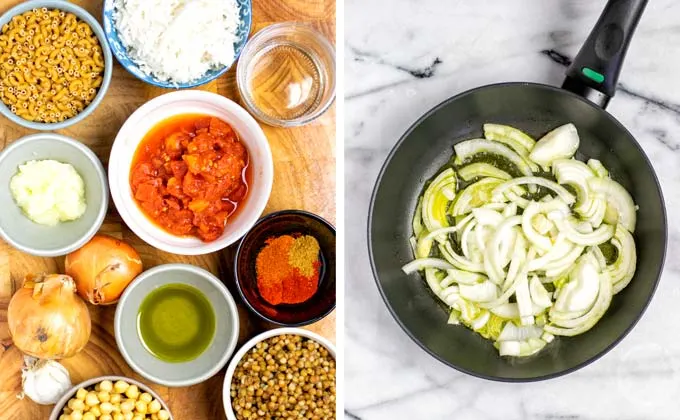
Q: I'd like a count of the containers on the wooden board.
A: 9